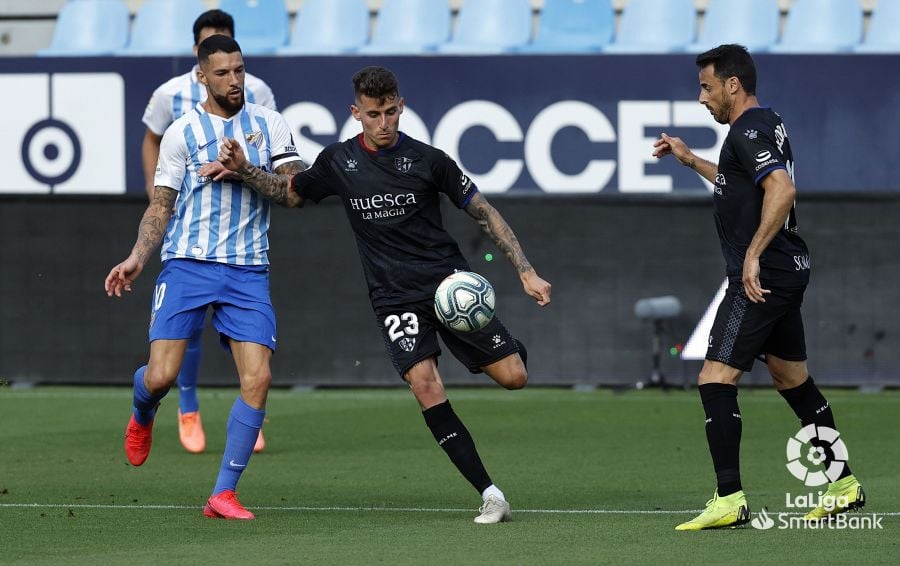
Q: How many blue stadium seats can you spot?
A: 11